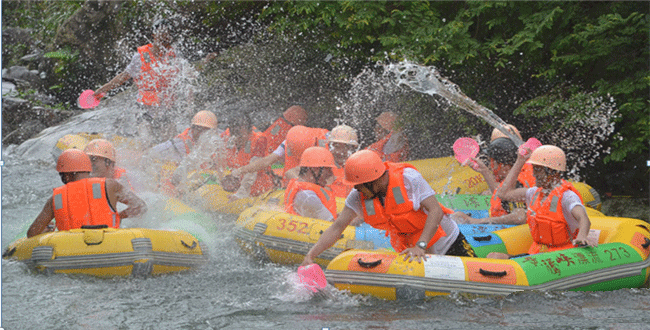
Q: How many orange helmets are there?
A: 10